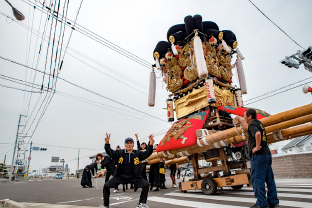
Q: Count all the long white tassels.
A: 3